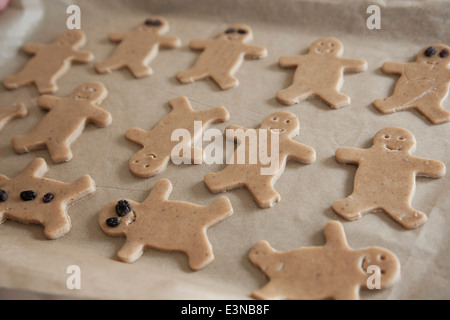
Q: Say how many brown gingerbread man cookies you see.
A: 13